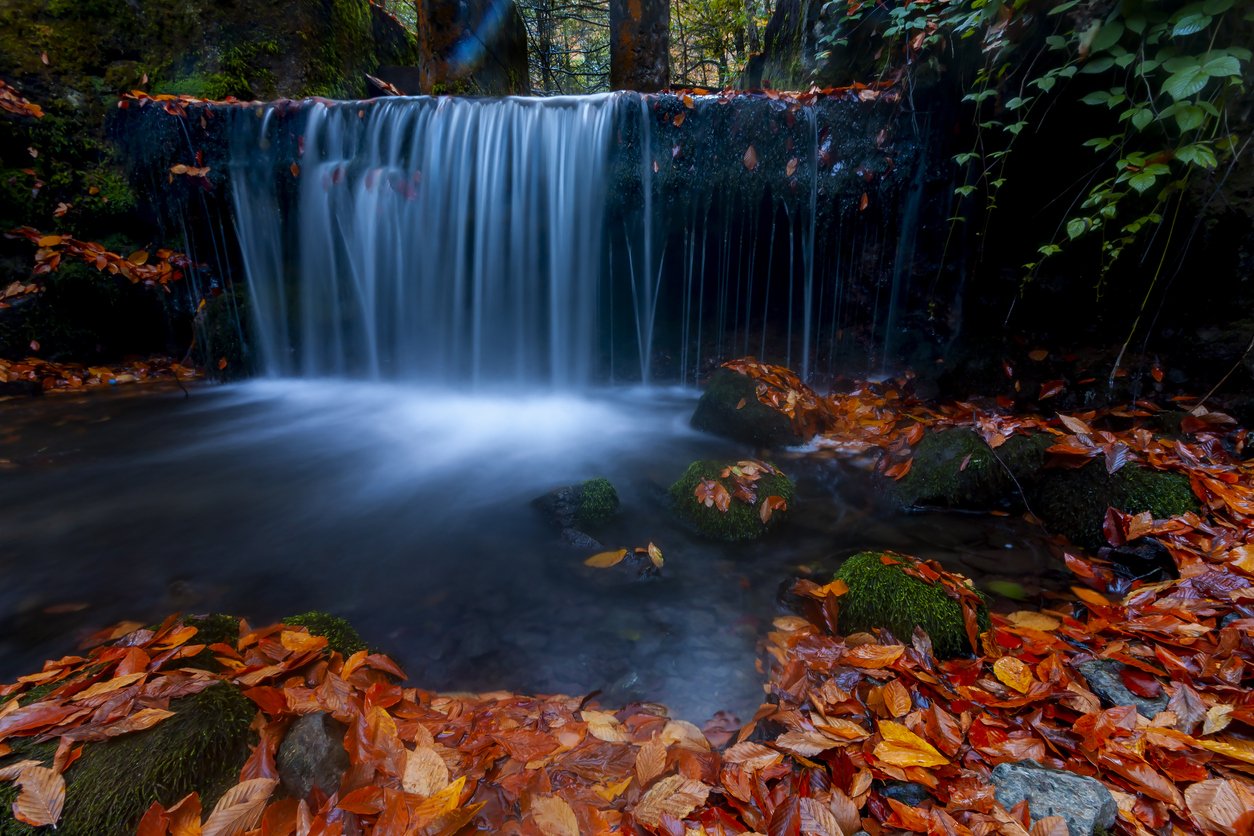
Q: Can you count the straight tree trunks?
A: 2